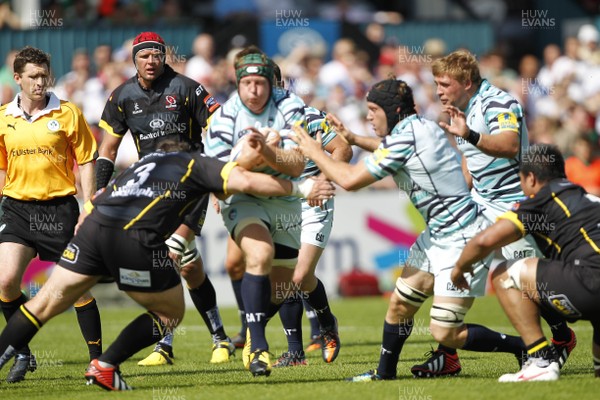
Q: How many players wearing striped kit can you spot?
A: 4